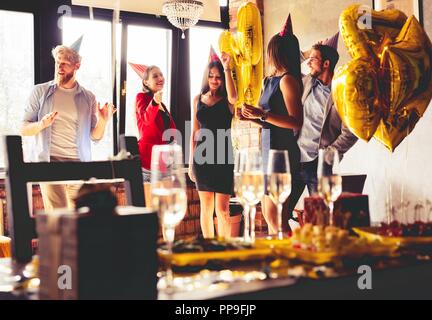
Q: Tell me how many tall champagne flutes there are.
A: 5